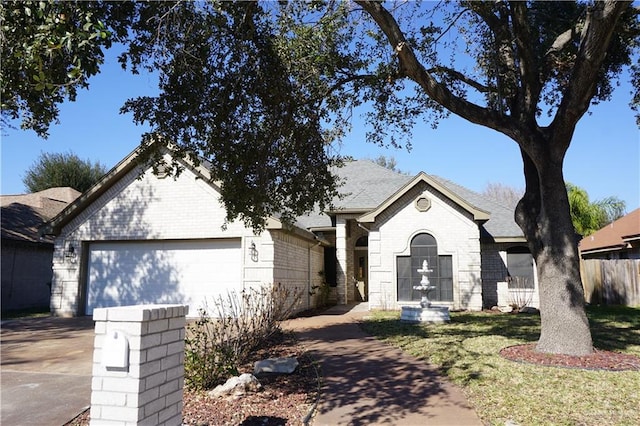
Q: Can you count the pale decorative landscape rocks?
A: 2